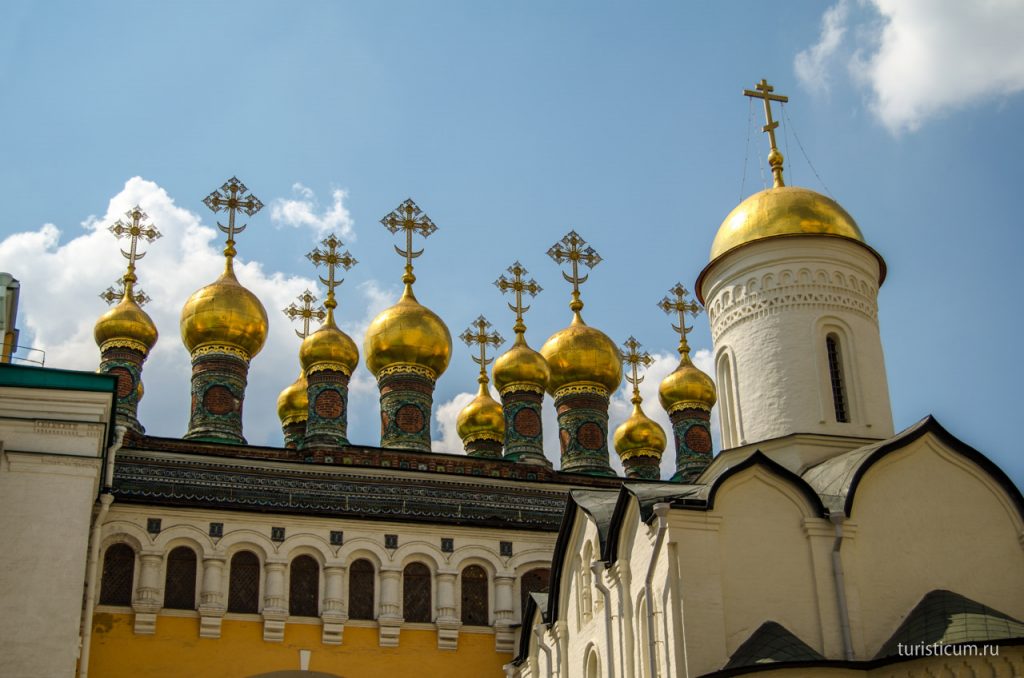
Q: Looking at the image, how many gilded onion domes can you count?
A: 11